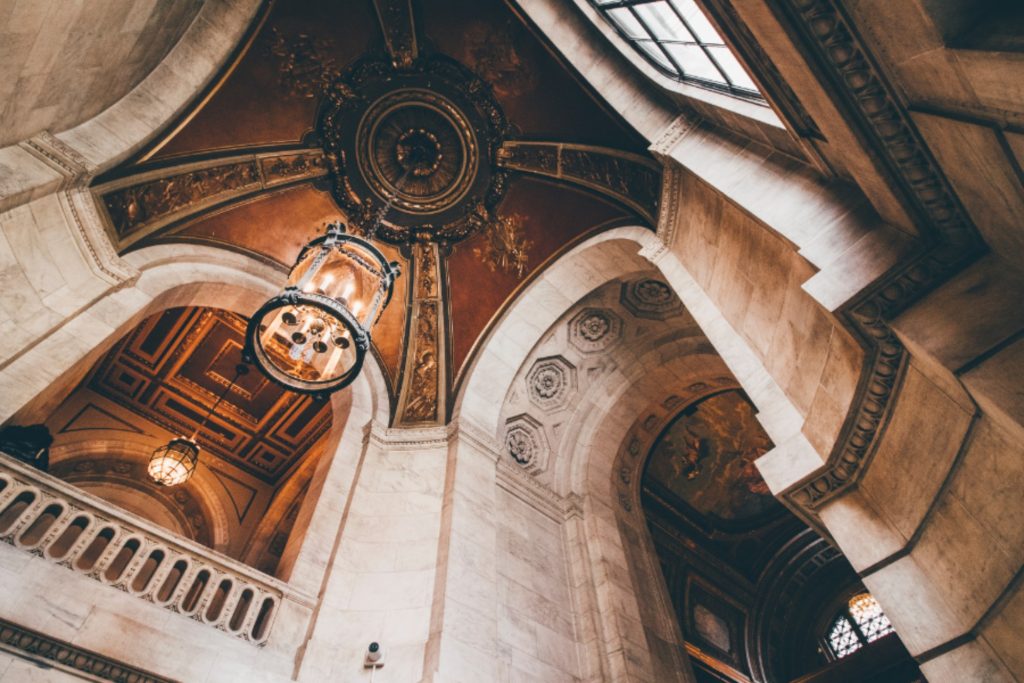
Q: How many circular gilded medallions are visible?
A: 1